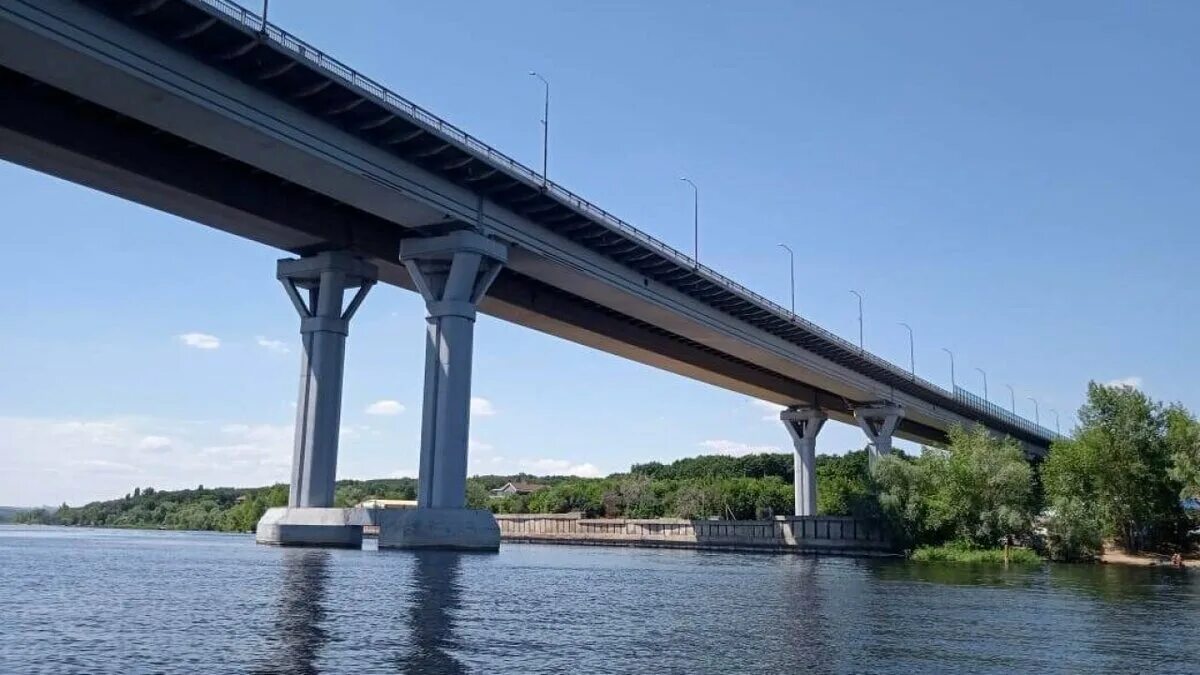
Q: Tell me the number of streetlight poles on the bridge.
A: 11